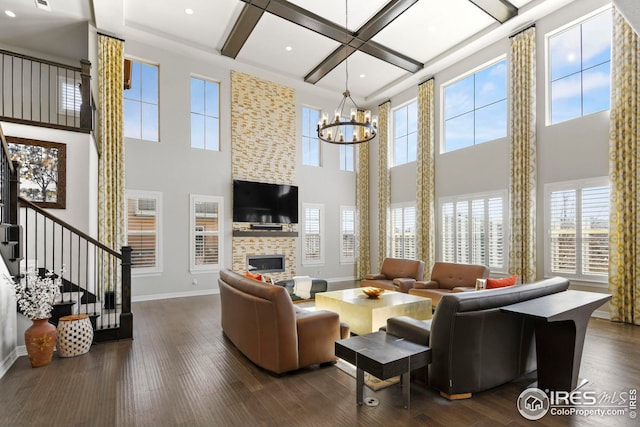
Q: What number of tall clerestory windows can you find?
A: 7